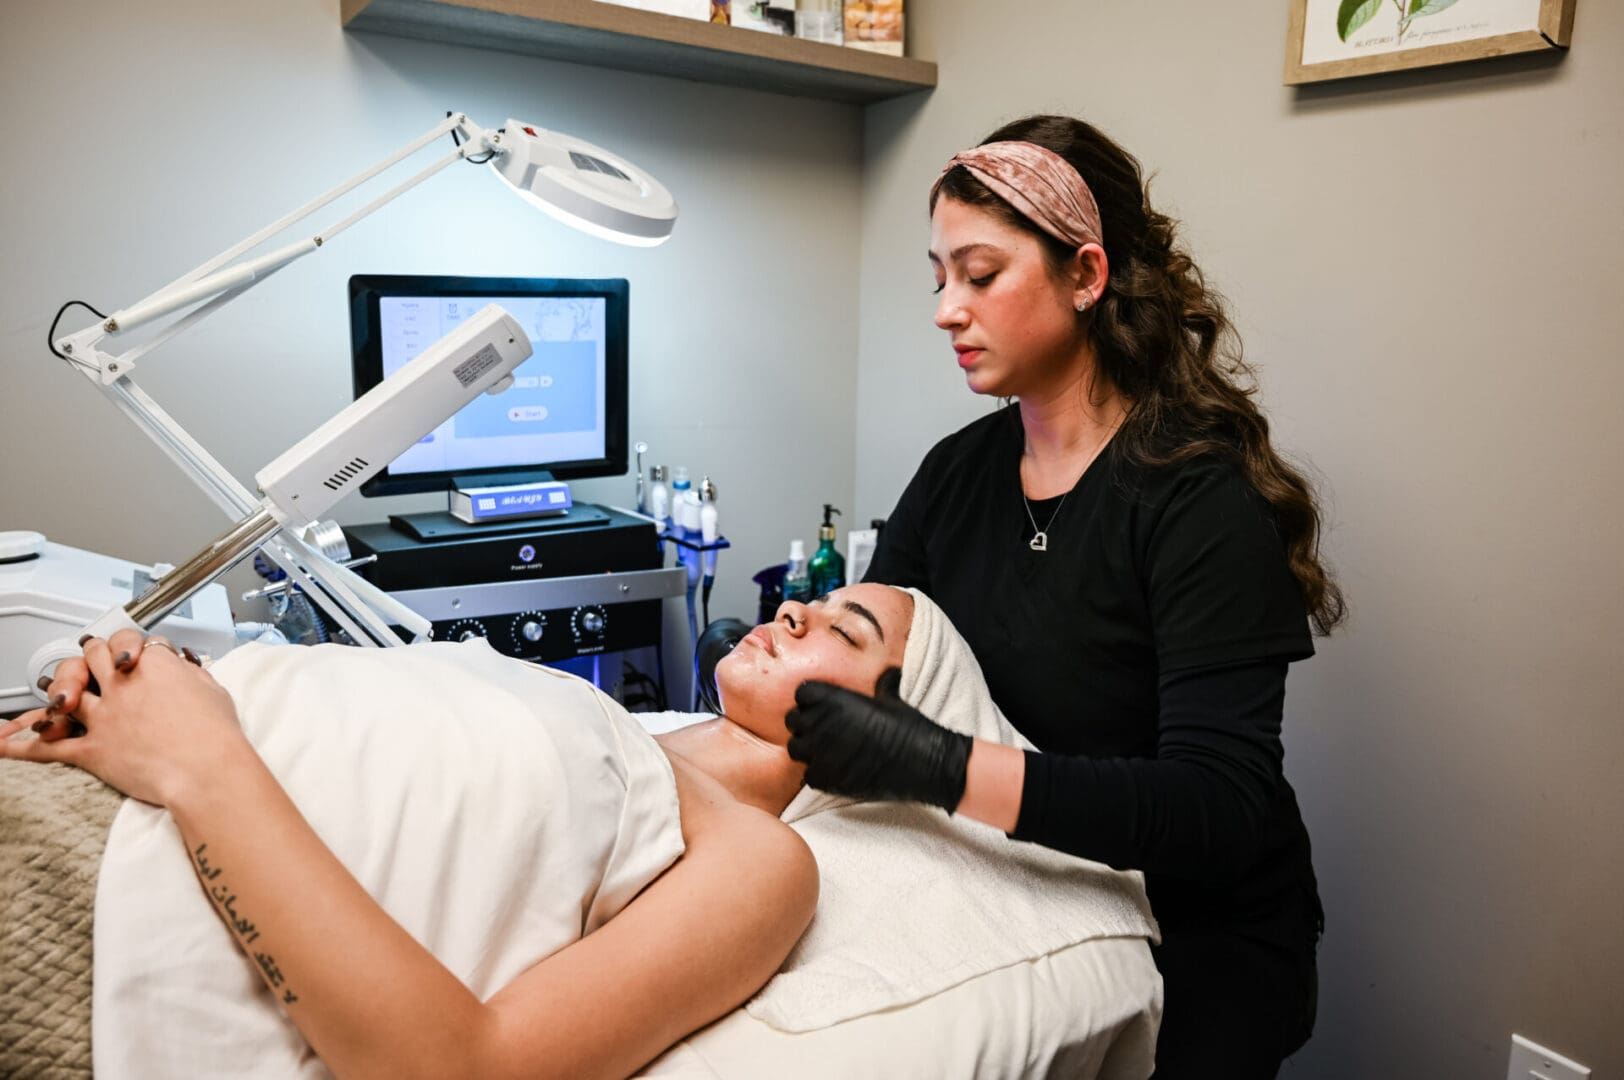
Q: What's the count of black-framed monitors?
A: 1